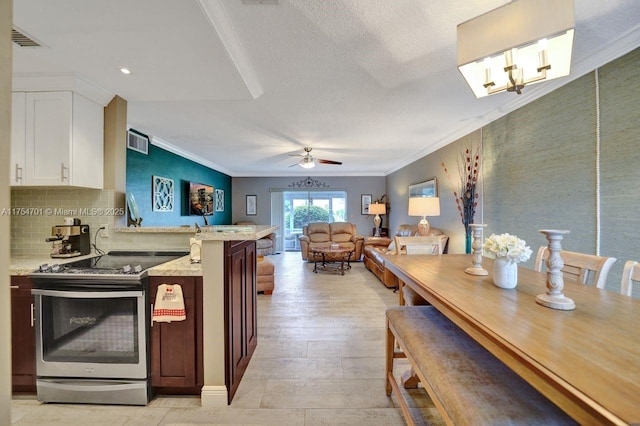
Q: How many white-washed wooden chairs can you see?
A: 3